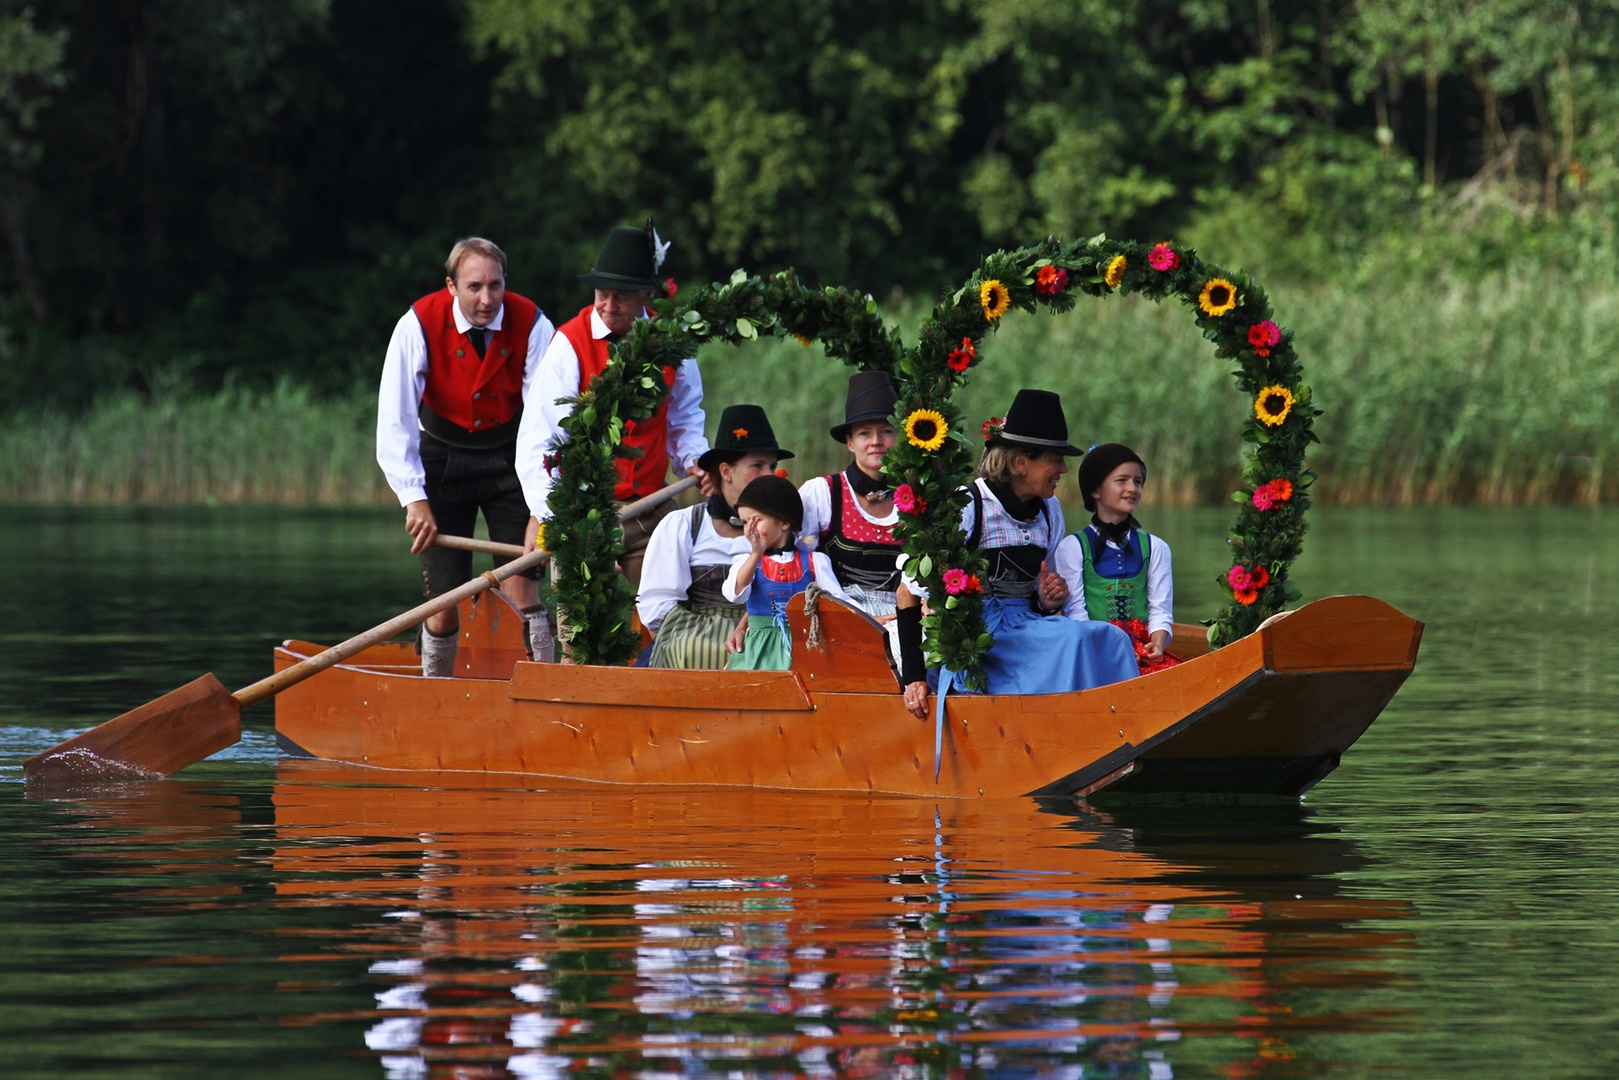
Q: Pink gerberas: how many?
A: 7